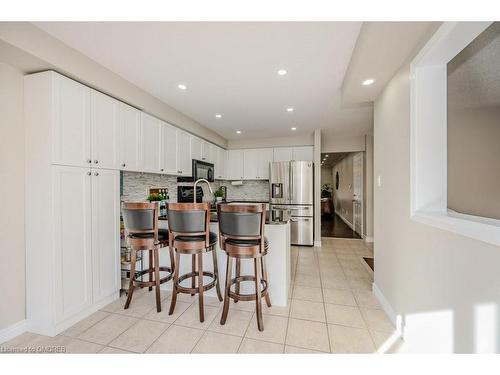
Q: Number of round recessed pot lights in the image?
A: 7